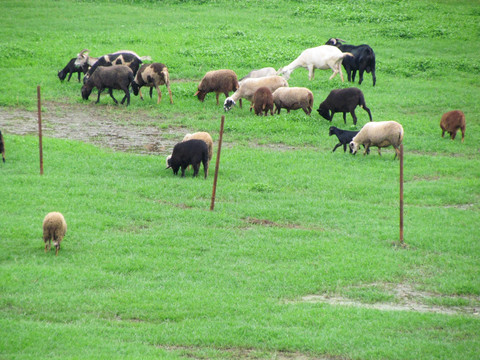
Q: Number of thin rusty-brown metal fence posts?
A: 3